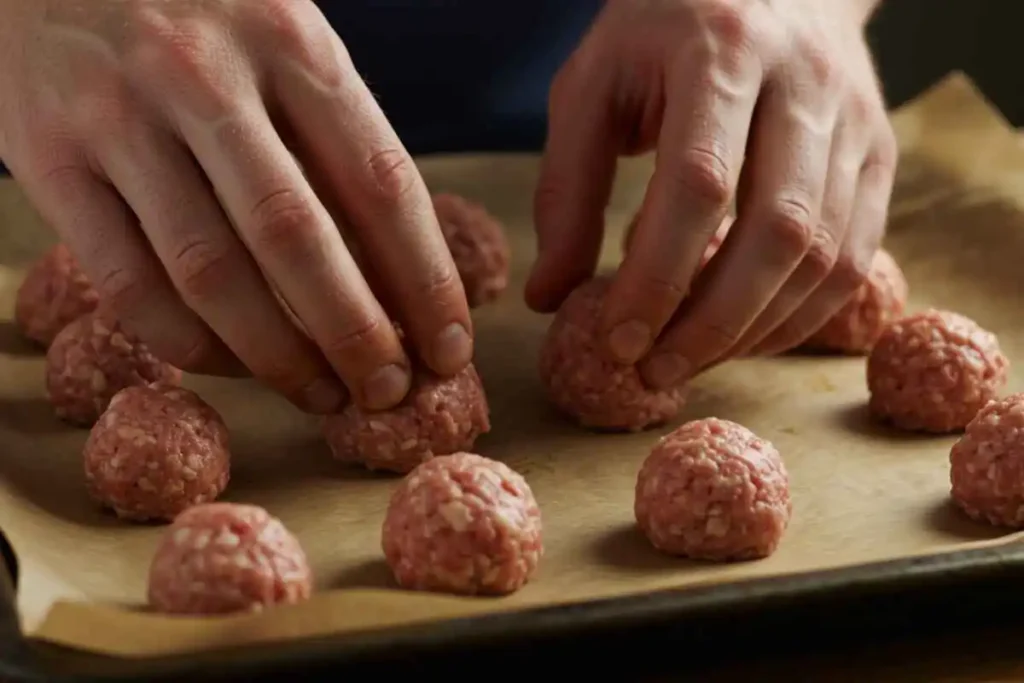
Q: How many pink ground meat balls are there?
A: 13